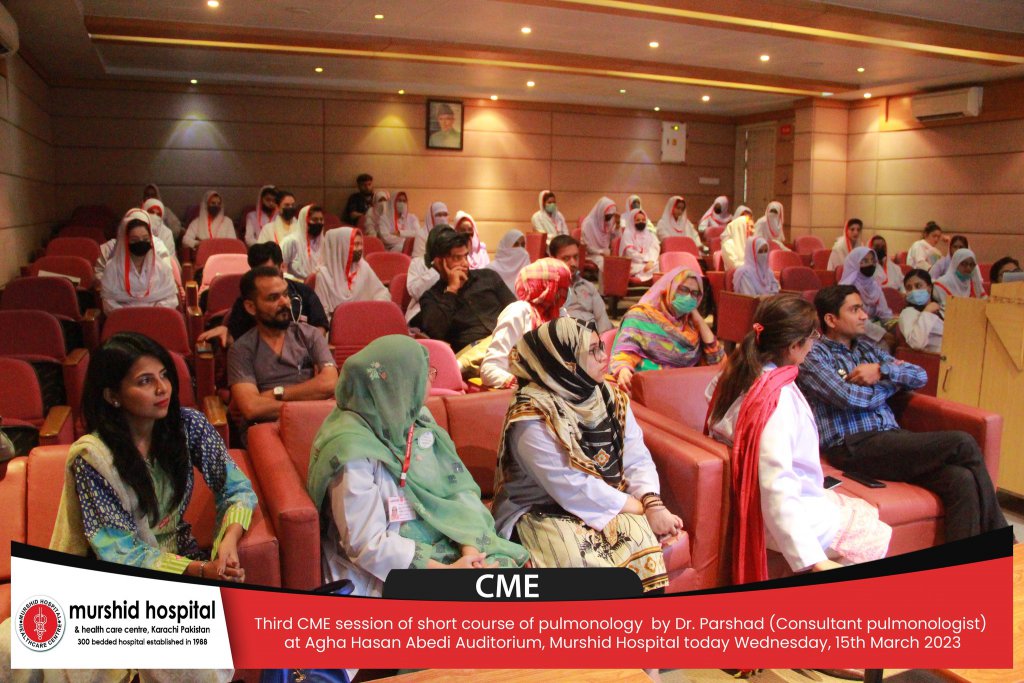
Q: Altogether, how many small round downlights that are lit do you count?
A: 15